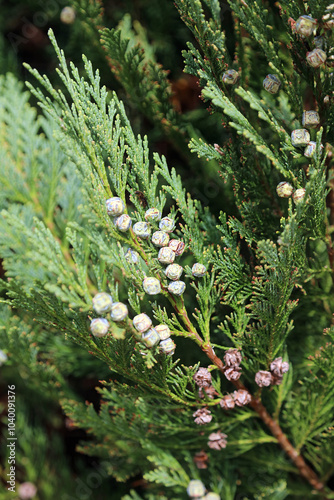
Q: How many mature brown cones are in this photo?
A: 12